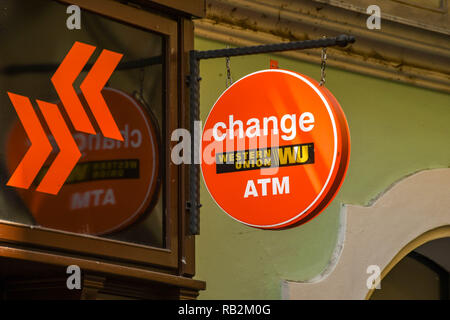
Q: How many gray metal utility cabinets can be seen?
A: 0